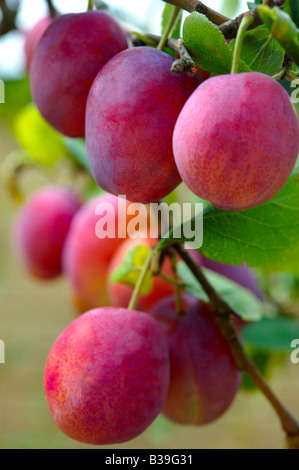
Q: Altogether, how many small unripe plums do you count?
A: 0